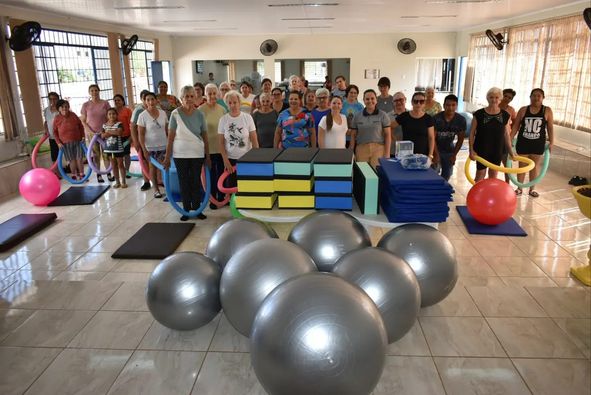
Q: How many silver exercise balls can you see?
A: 7